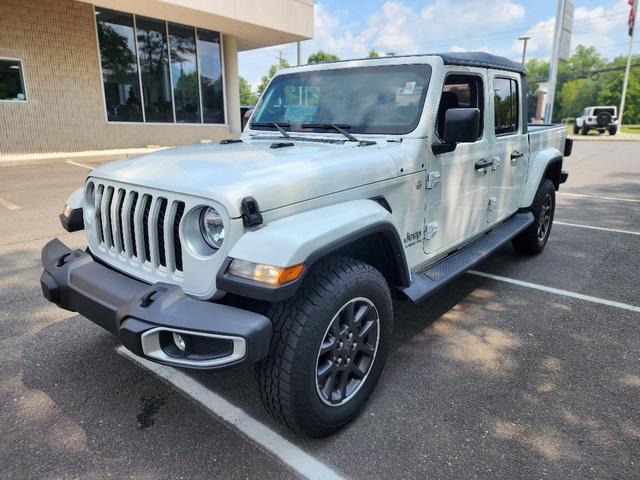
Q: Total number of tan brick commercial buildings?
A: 1